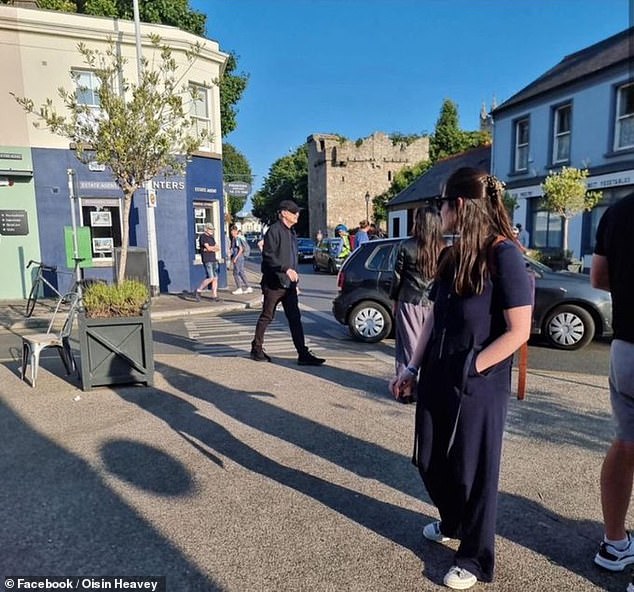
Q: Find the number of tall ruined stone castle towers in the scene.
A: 1